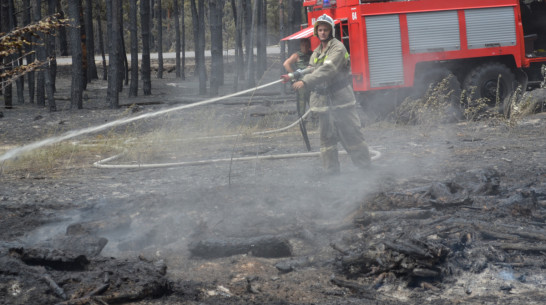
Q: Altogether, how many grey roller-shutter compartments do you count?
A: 3